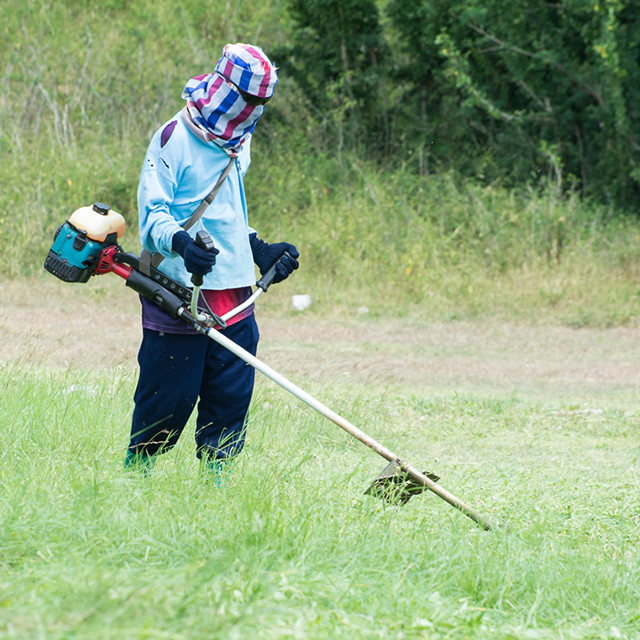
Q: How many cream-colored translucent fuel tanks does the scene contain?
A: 1